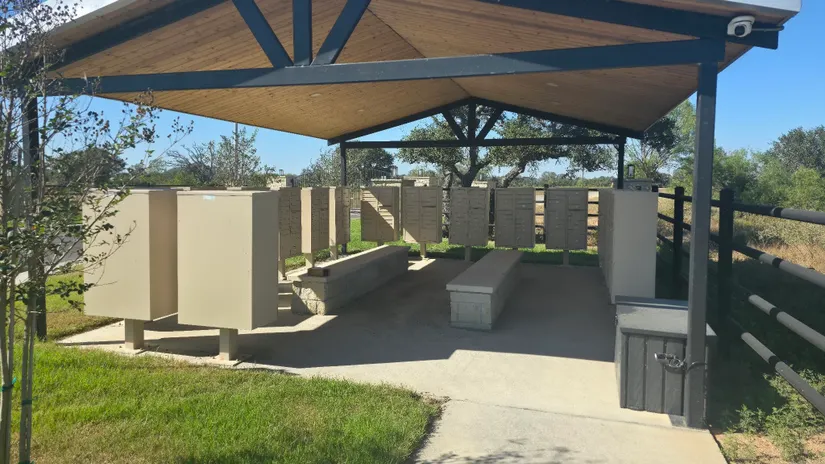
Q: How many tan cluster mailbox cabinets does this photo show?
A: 11